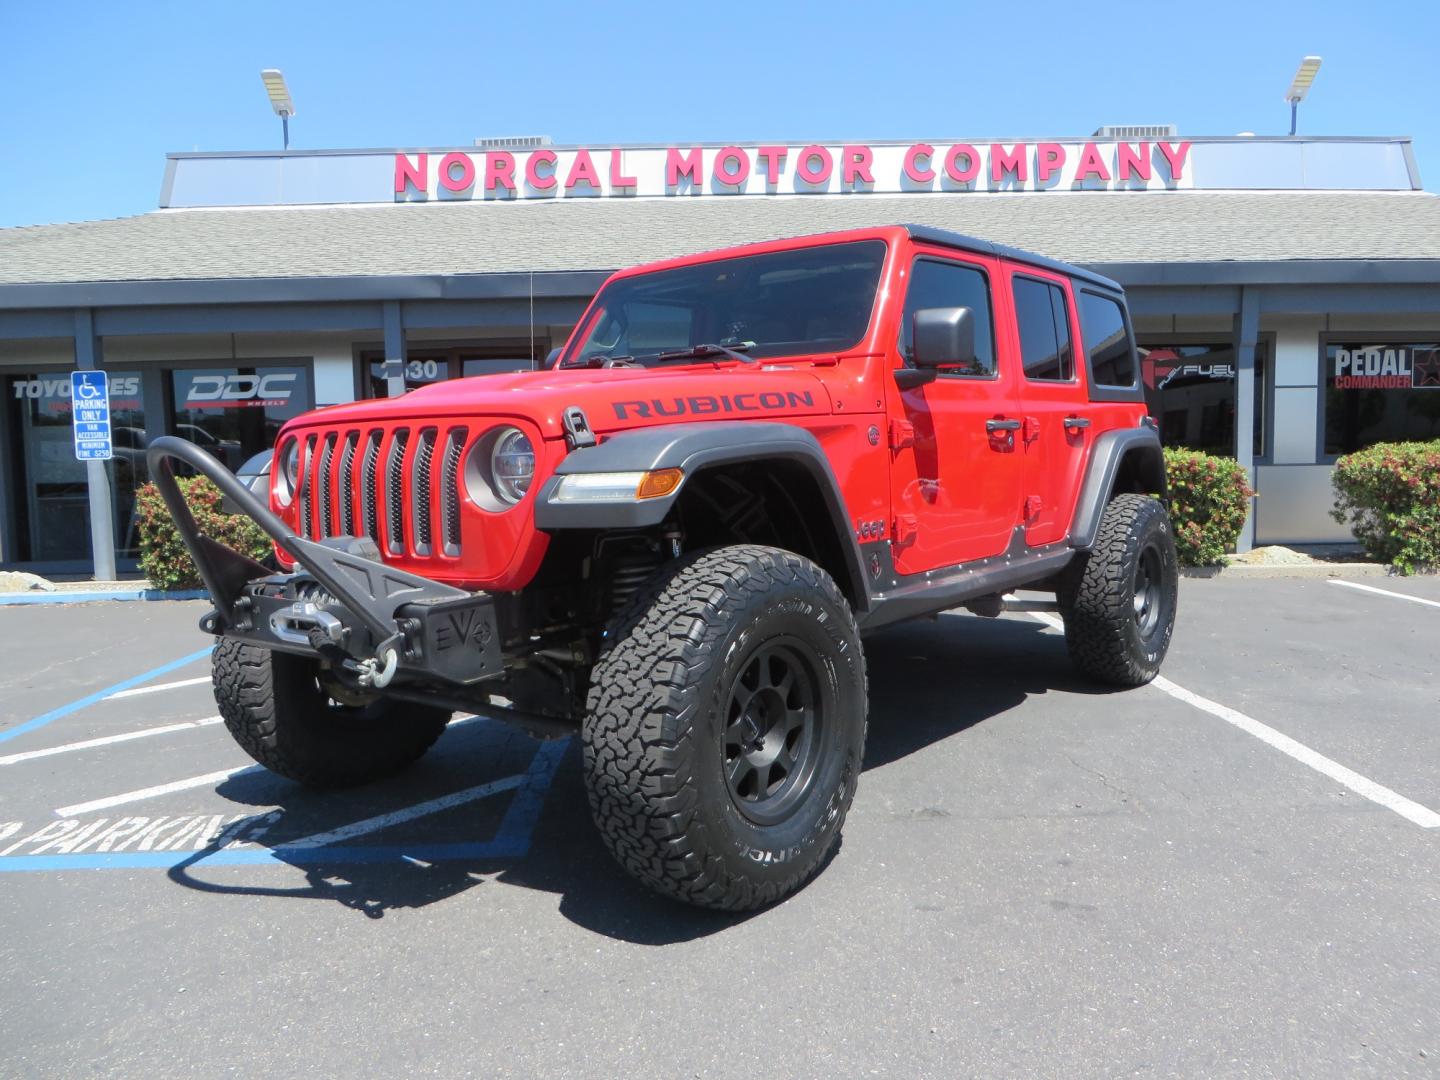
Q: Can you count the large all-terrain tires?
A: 3